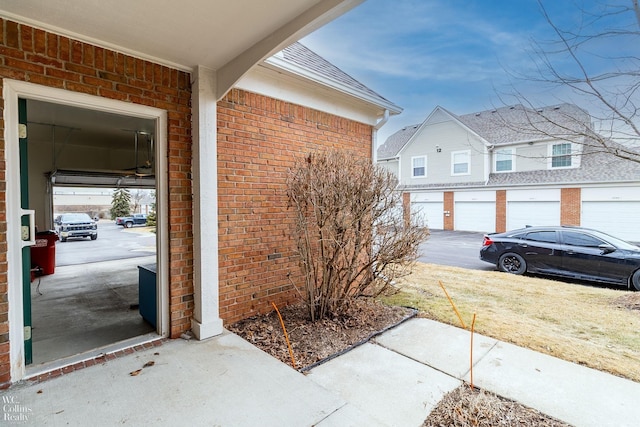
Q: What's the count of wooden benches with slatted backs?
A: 0